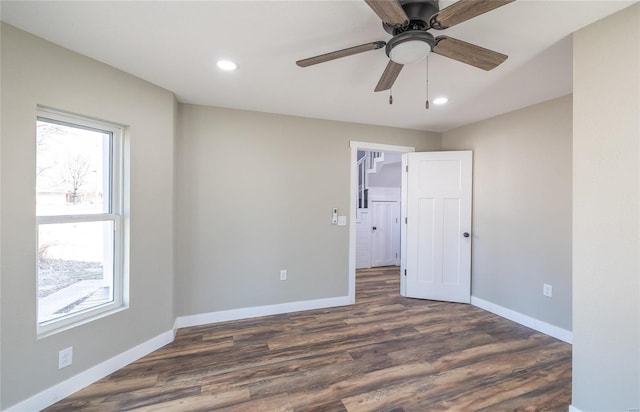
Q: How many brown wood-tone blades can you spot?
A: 5